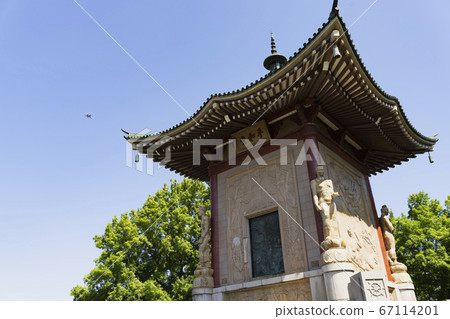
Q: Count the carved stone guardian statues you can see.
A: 3